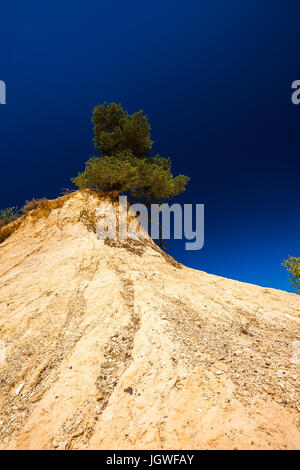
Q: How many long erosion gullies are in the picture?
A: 2